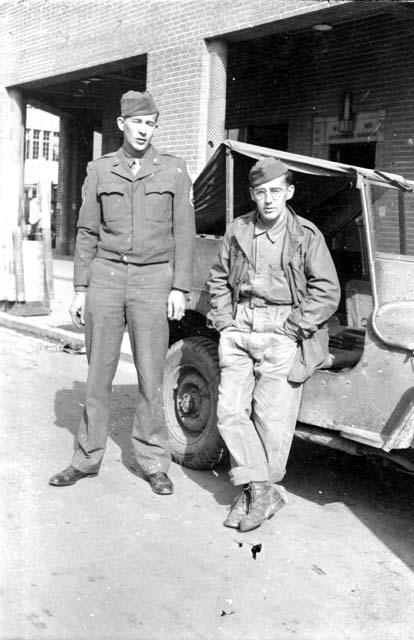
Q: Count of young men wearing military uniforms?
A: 2